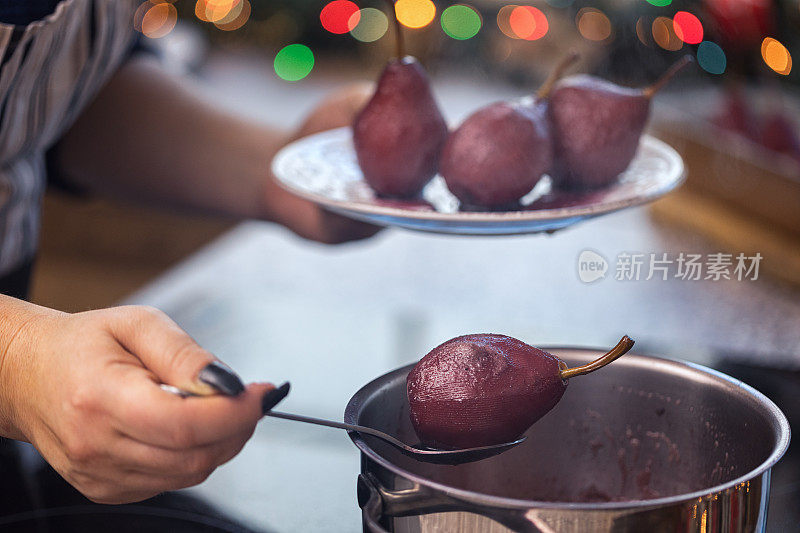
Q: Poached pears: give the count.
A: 4